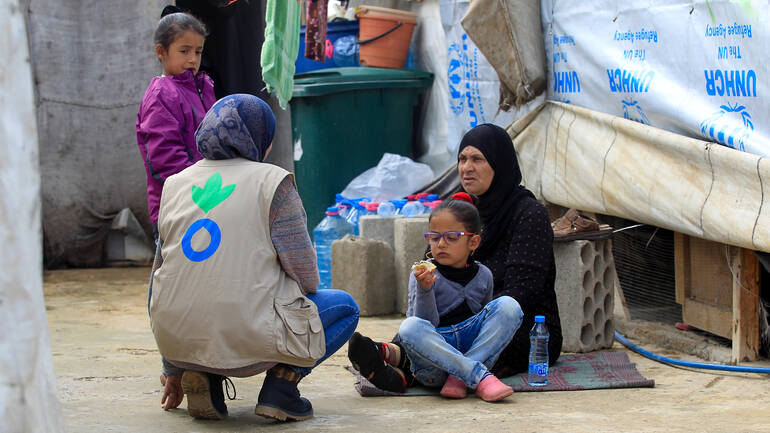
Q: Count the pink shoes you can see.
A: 2